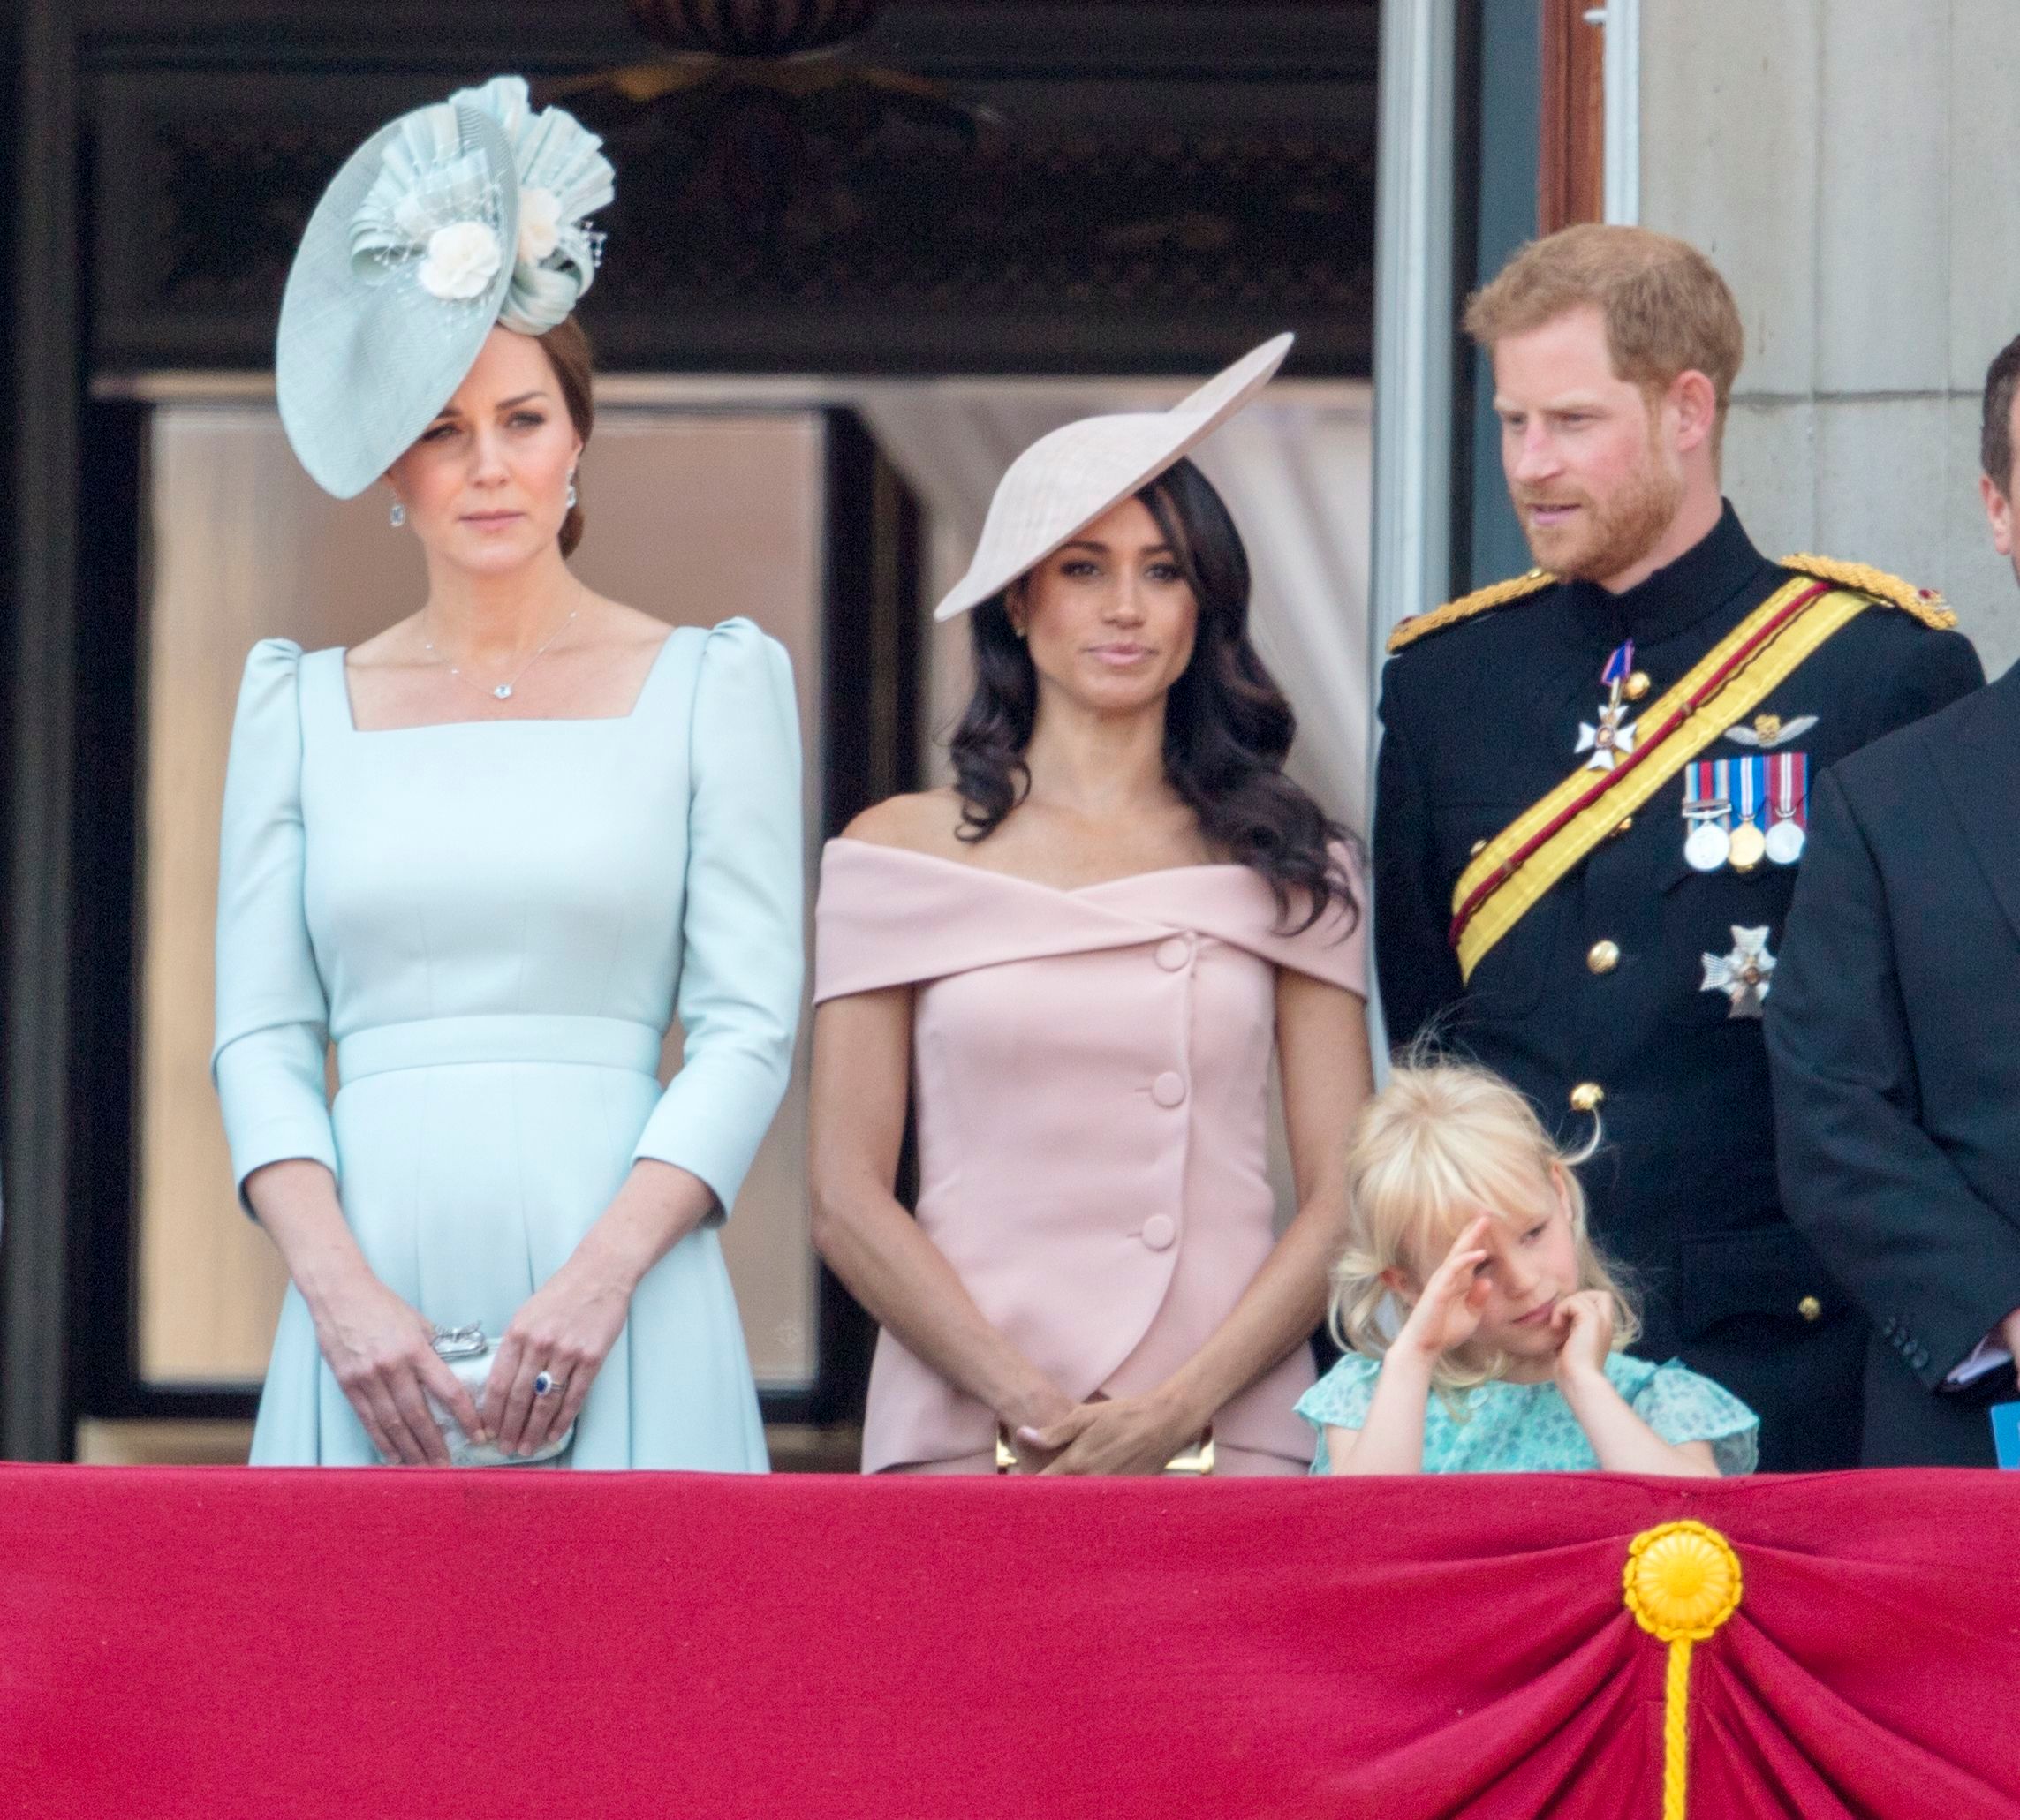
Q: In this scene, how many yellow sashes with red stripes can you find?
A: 1